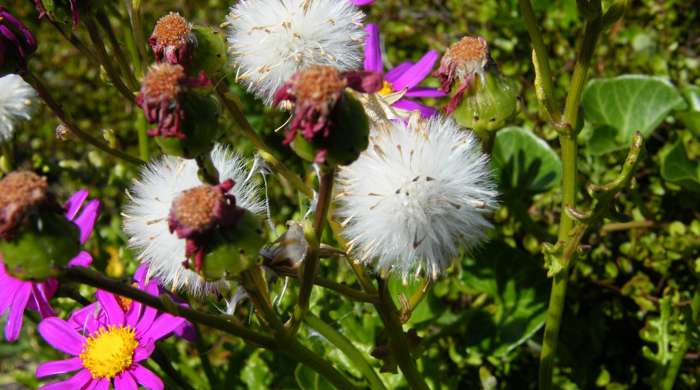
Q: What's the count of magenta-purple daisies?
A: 4